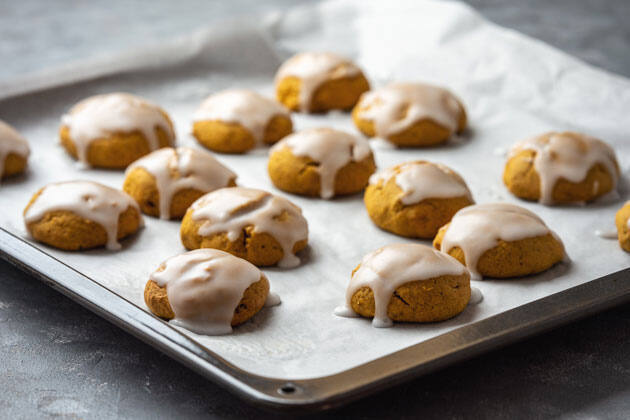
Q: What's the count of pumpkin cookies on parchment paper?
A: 15